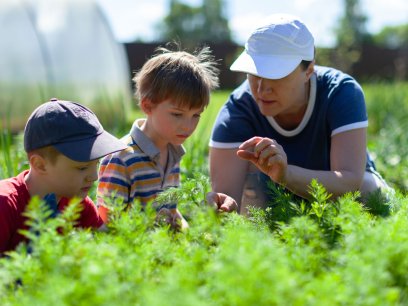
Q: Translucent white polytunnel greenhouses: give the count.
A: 1